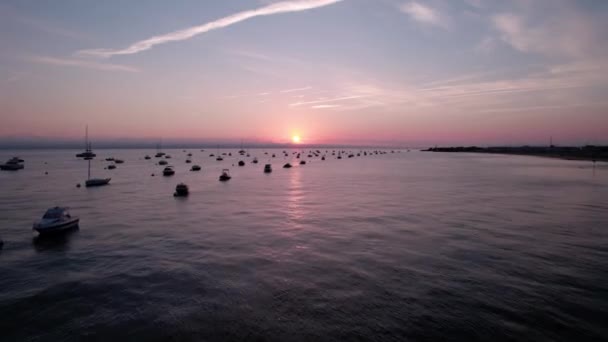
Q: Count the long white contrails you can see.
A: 1